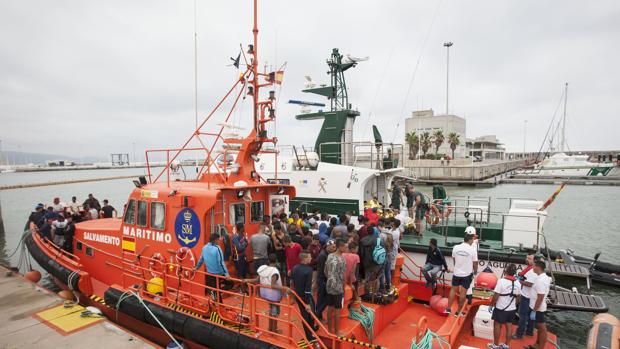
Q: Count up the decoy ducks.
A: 0